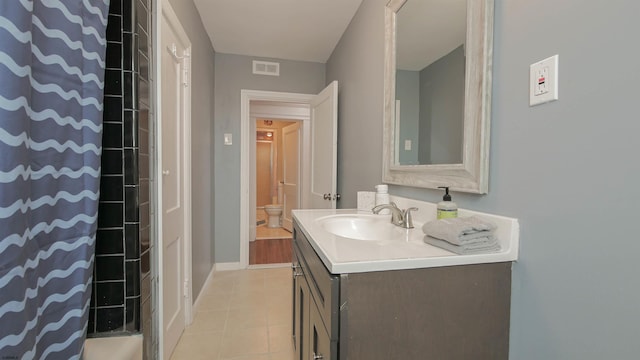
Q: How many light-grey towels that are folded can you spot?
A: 2